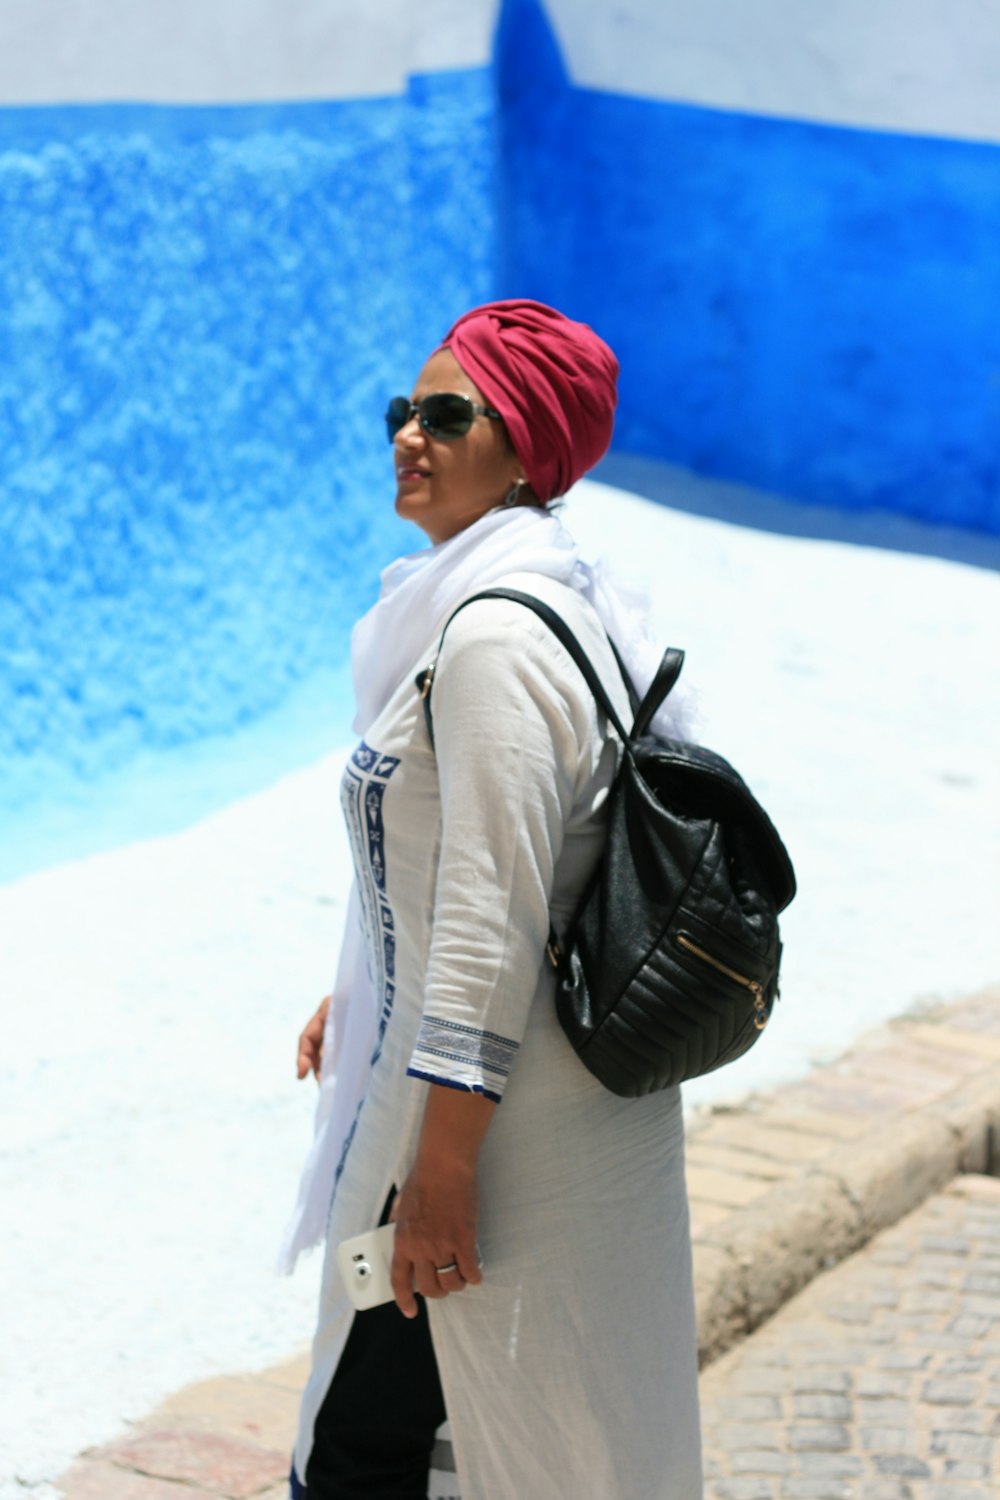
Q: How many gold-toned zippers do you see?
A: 1